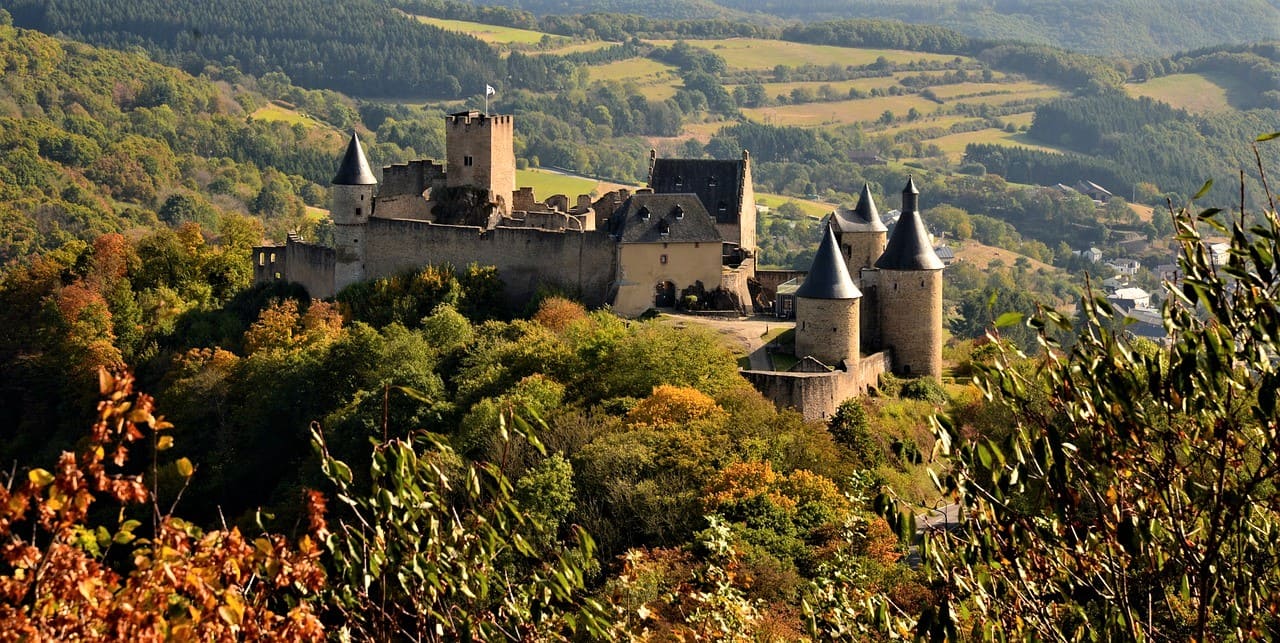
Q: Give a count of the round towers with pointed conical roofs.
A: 4